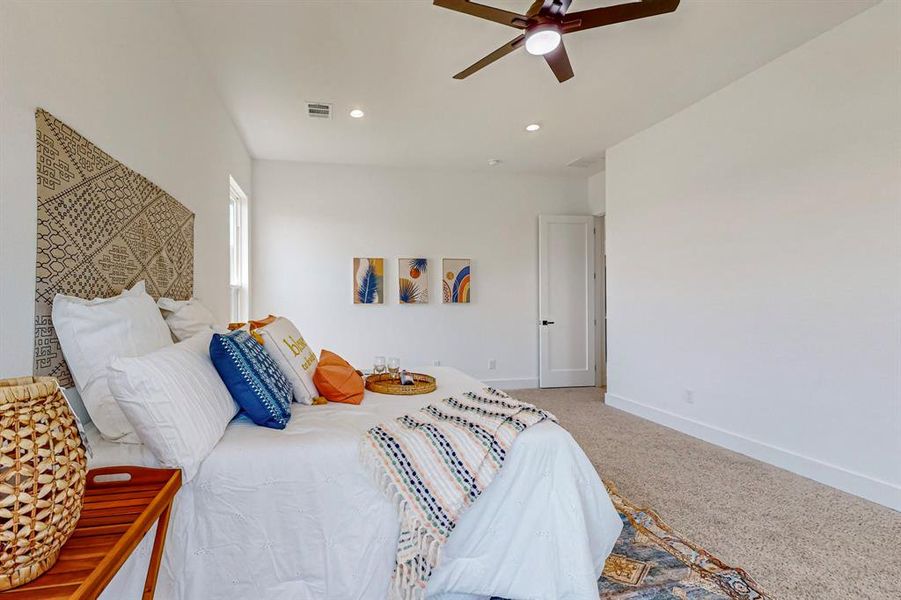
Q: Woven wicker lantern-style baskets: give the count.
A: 1